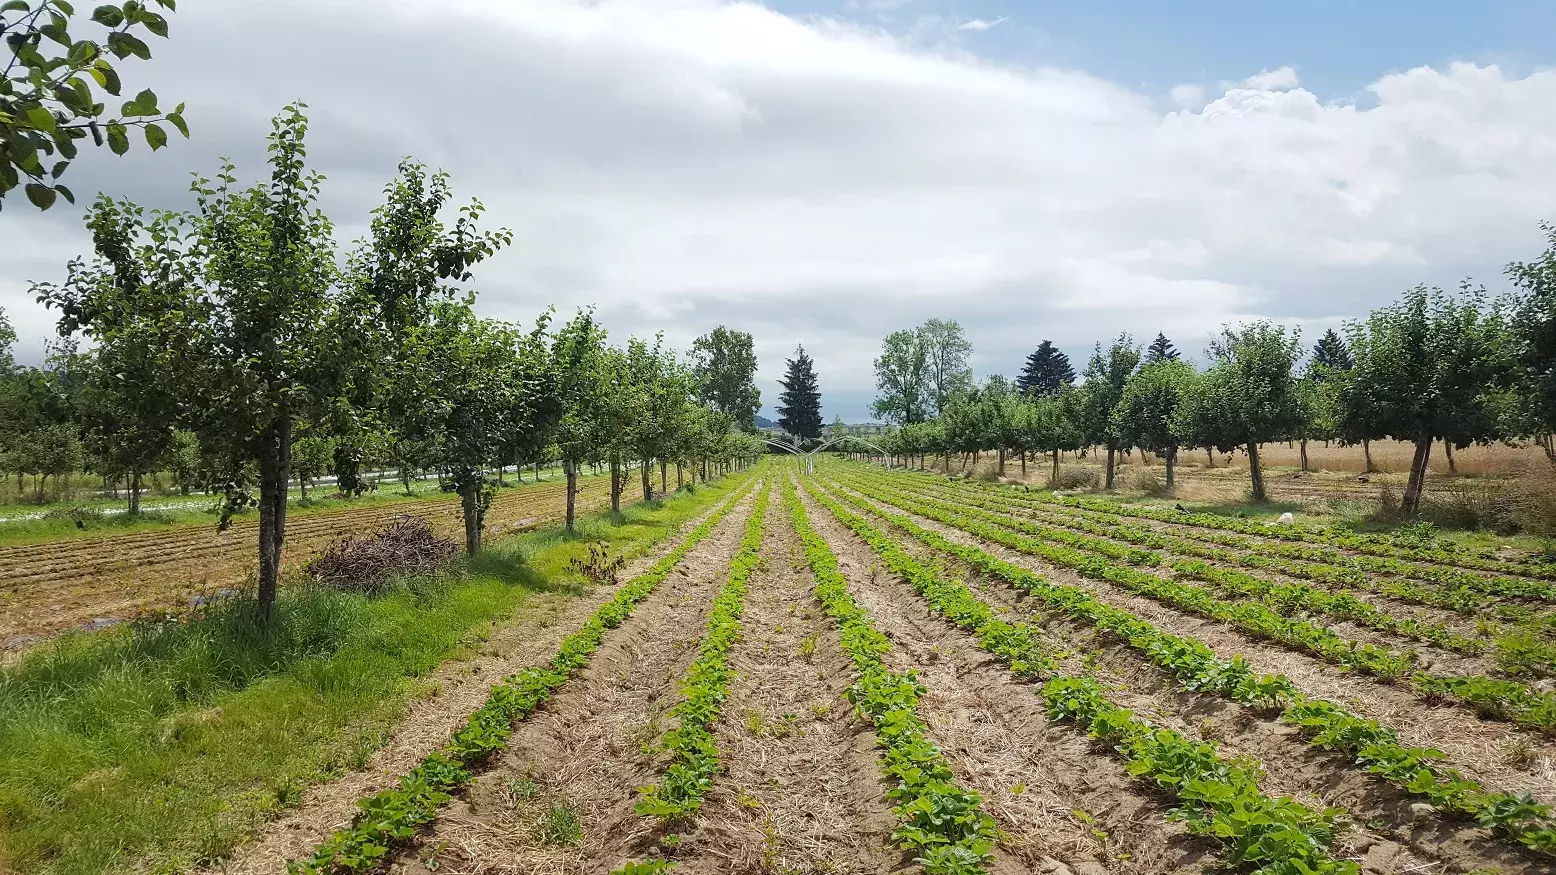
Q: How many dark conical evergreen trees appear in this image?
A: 4